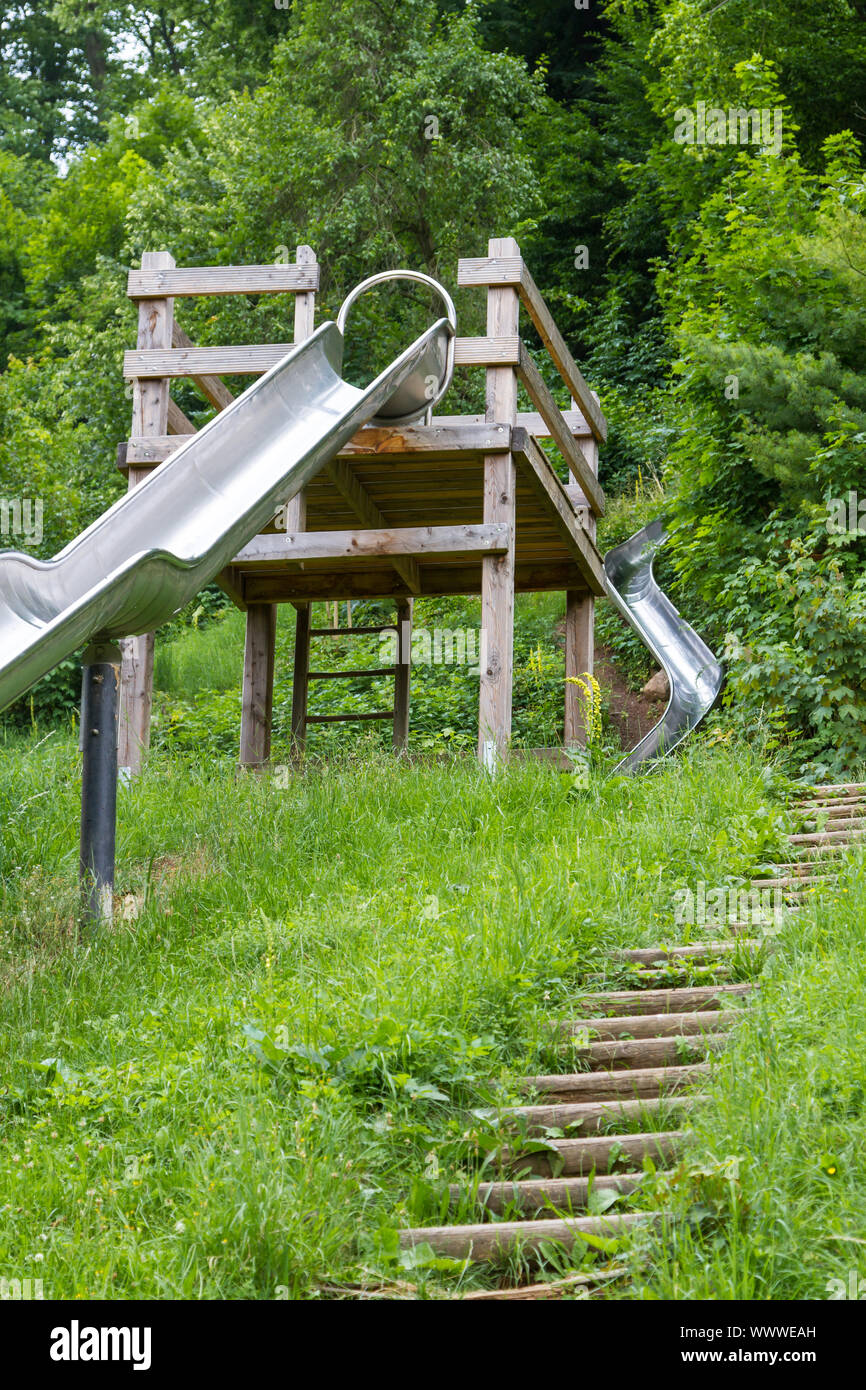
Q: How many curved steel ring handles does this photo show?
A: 1